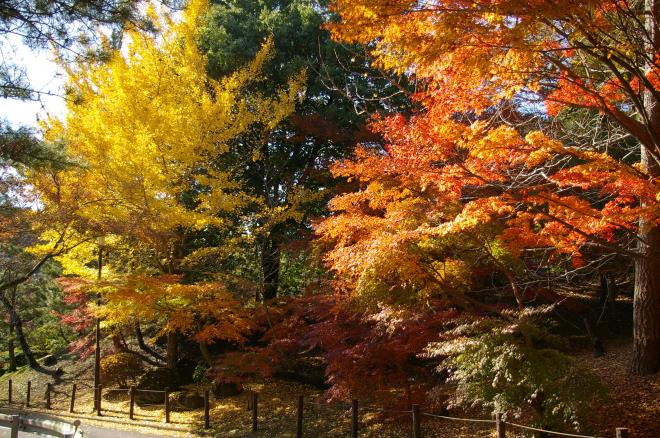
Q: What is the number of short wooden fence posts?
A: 14